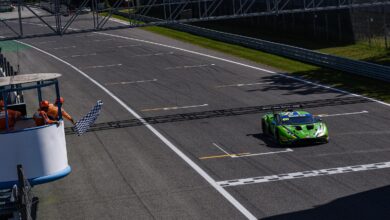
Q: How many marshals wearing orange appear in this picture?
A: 3